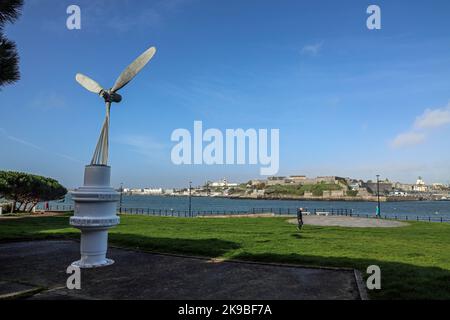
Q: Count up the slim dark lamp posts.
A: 3